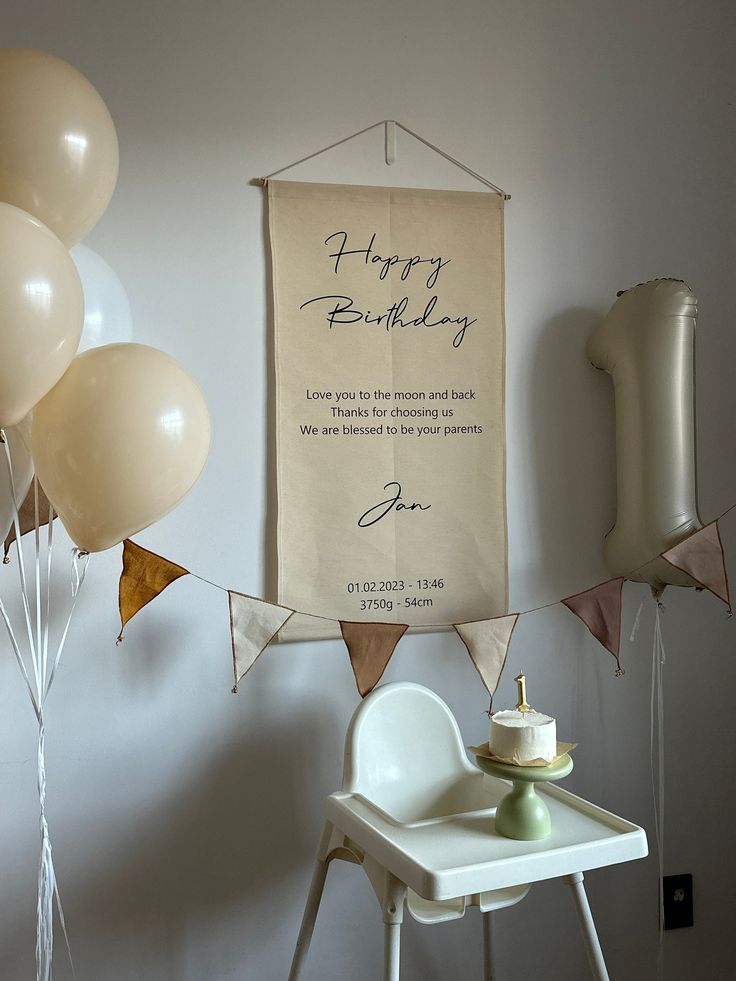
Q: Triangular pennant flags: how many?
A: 7